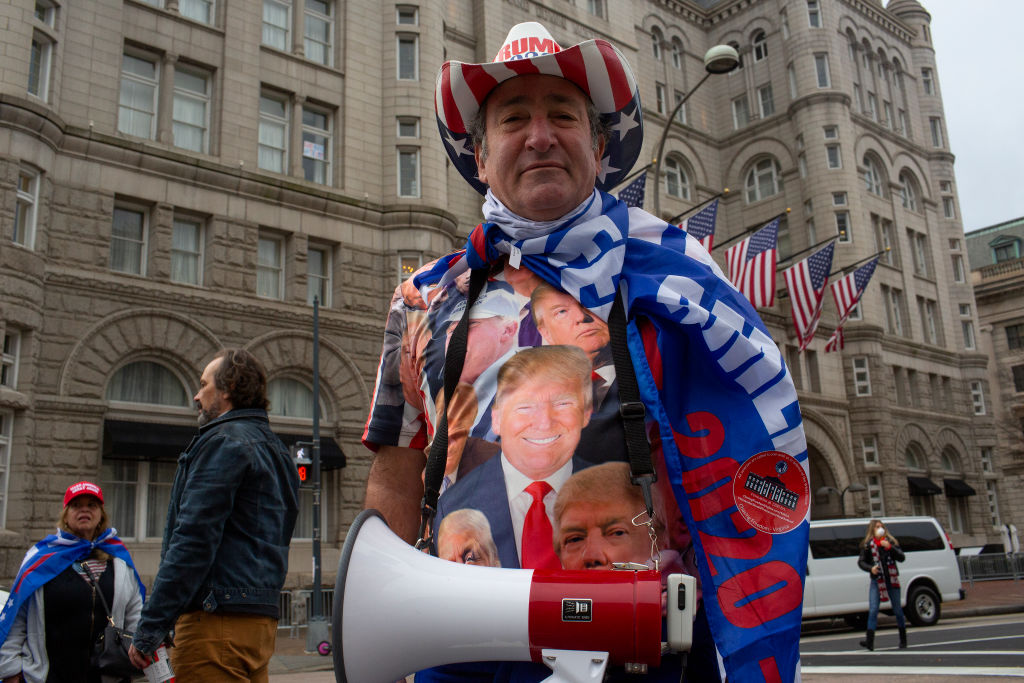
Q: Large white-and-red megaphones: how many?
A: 1